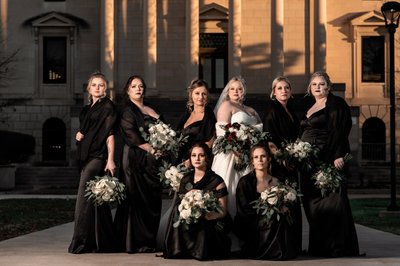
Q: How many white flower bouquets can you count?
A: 7